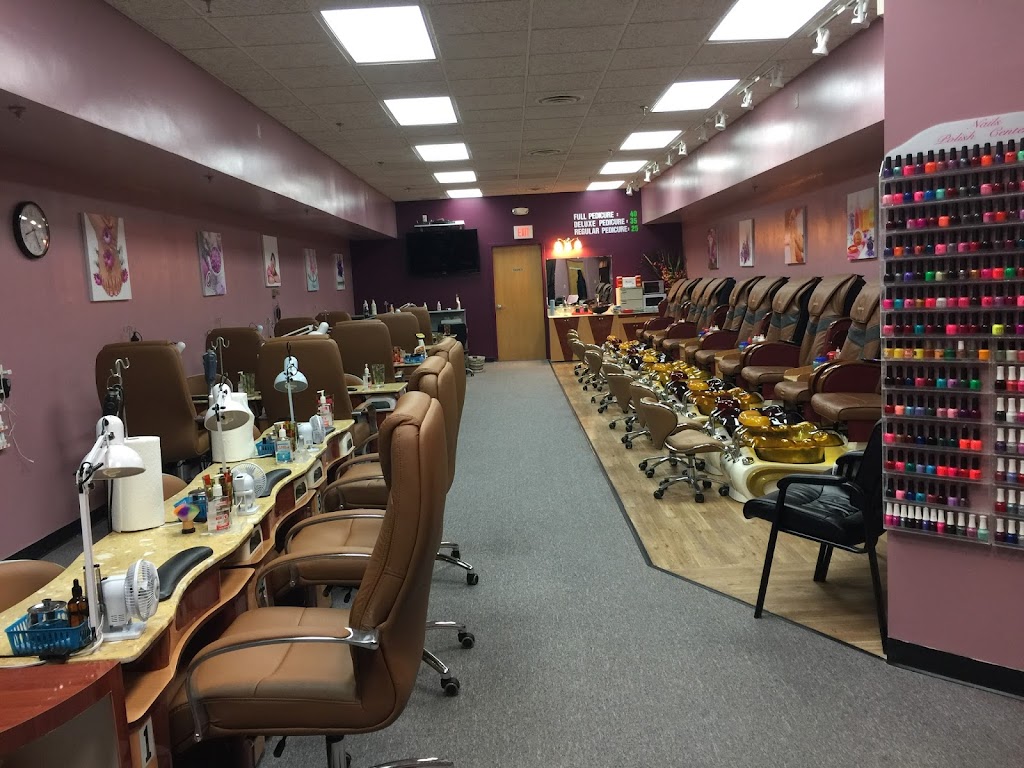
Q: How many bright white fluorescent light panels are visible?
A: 10